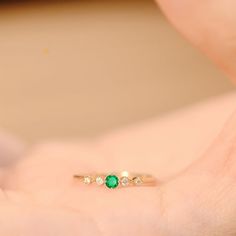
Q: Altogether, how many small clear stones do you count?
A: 4